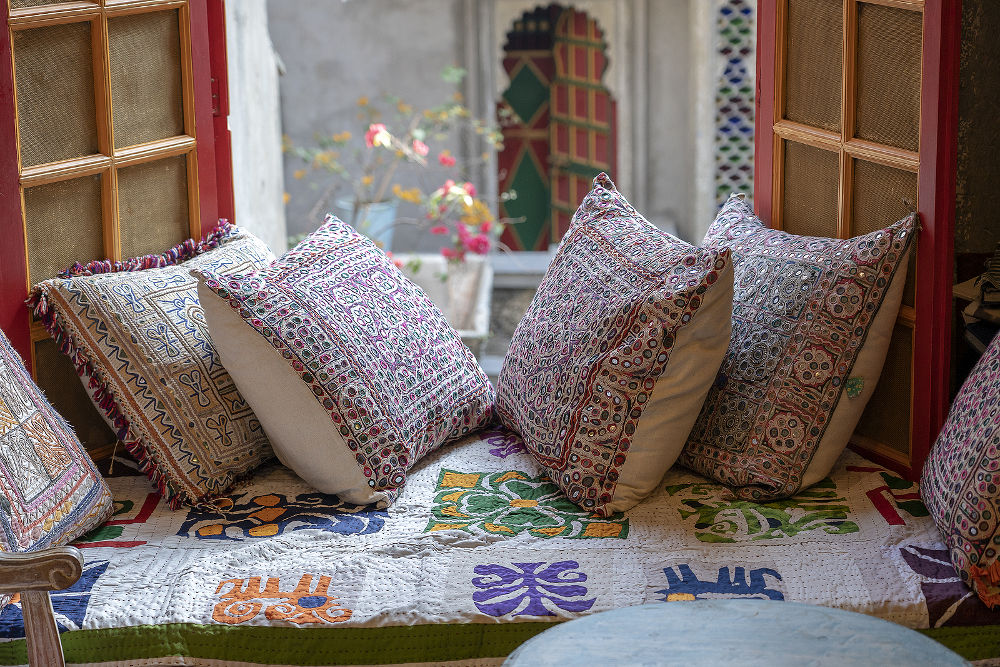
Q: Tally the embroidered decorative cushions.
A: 6